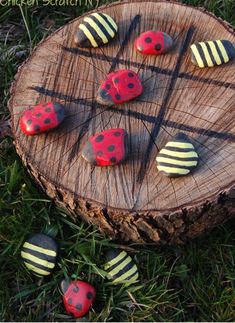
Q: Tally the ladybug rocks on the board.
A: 4